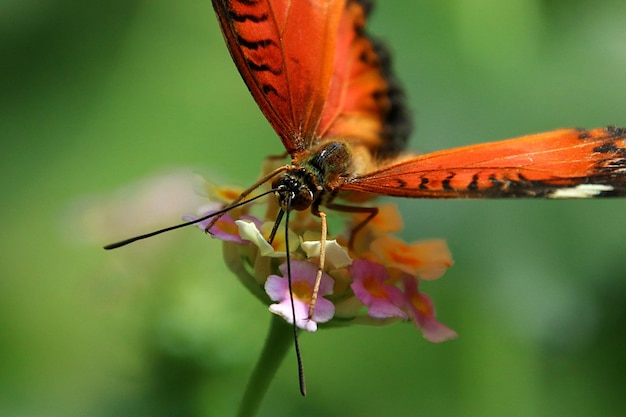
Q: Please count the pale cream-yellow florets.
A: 2